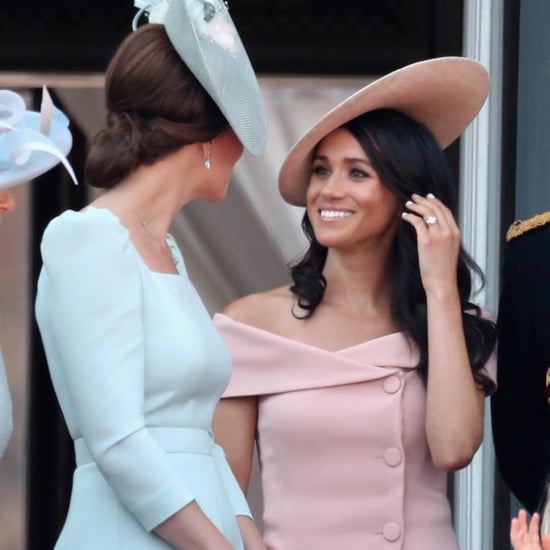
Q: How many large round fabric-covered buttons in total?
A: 3